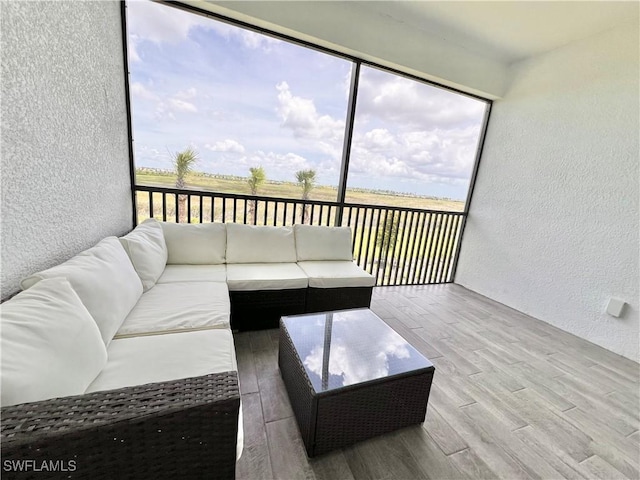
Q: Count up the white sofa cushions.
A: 11